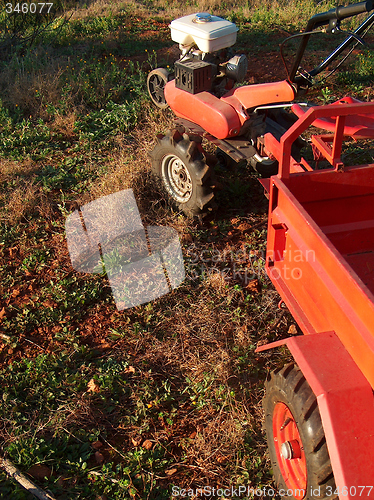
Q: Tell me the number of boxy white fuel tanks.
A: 1